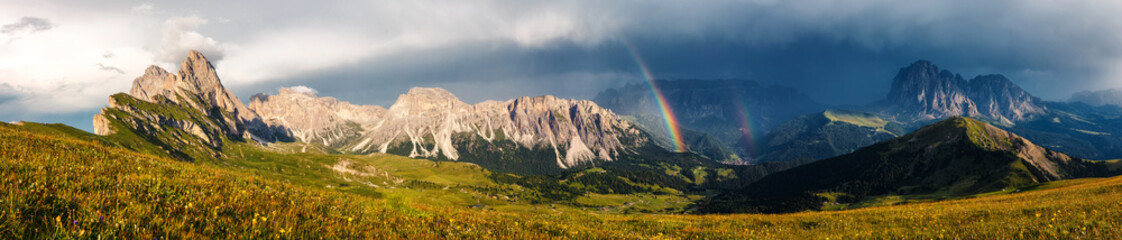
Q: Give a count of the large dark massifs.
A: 2